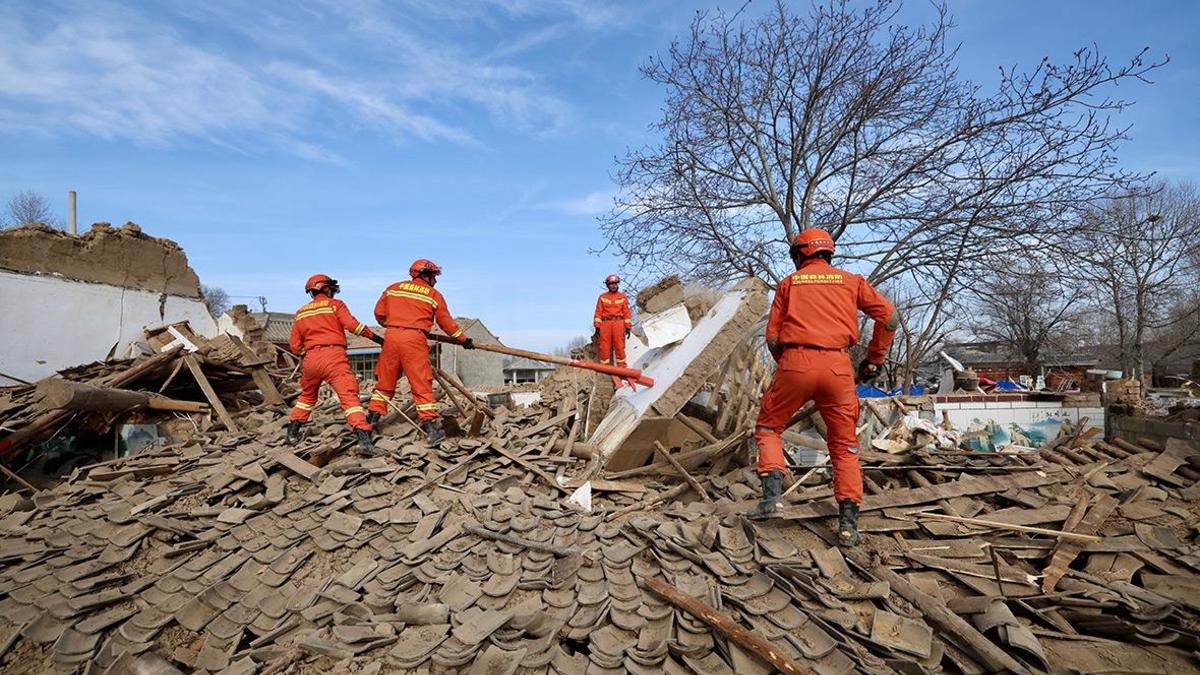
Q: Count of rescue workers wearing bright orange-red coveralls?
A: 4